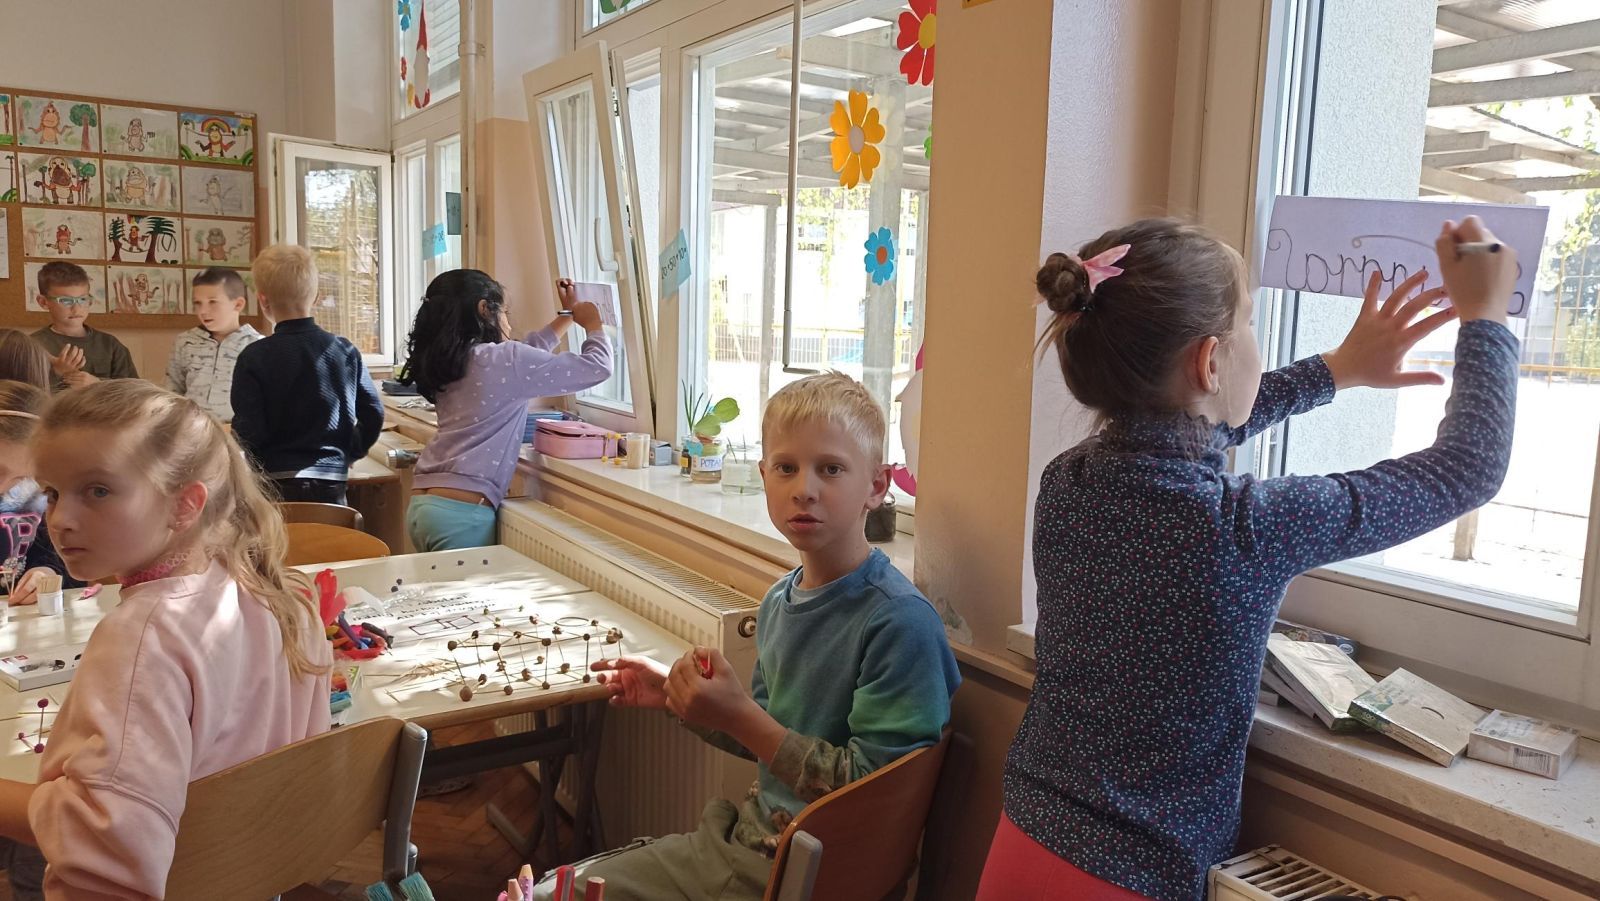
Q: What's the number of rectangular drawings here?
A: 14